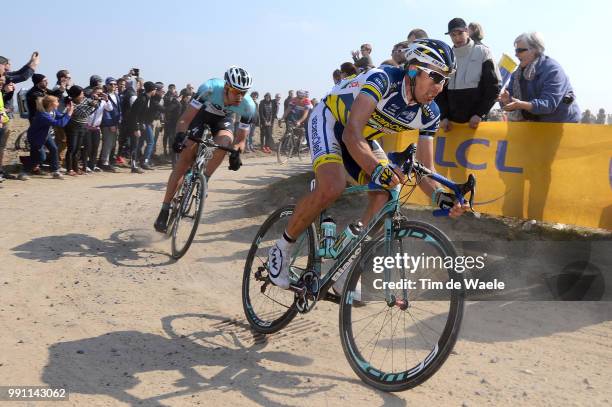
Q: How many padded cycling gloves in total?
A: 4